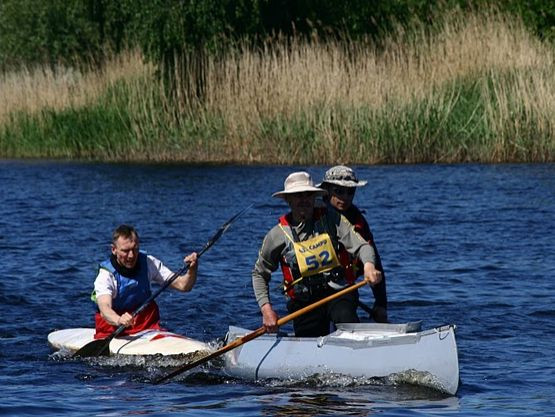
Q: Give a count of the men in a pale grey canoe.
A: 2